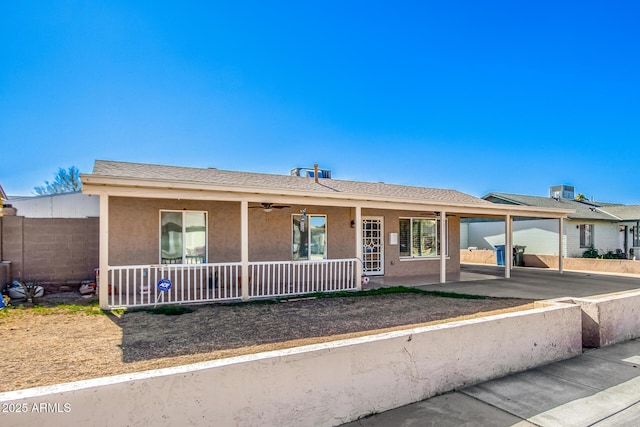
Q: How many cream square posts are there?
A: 6